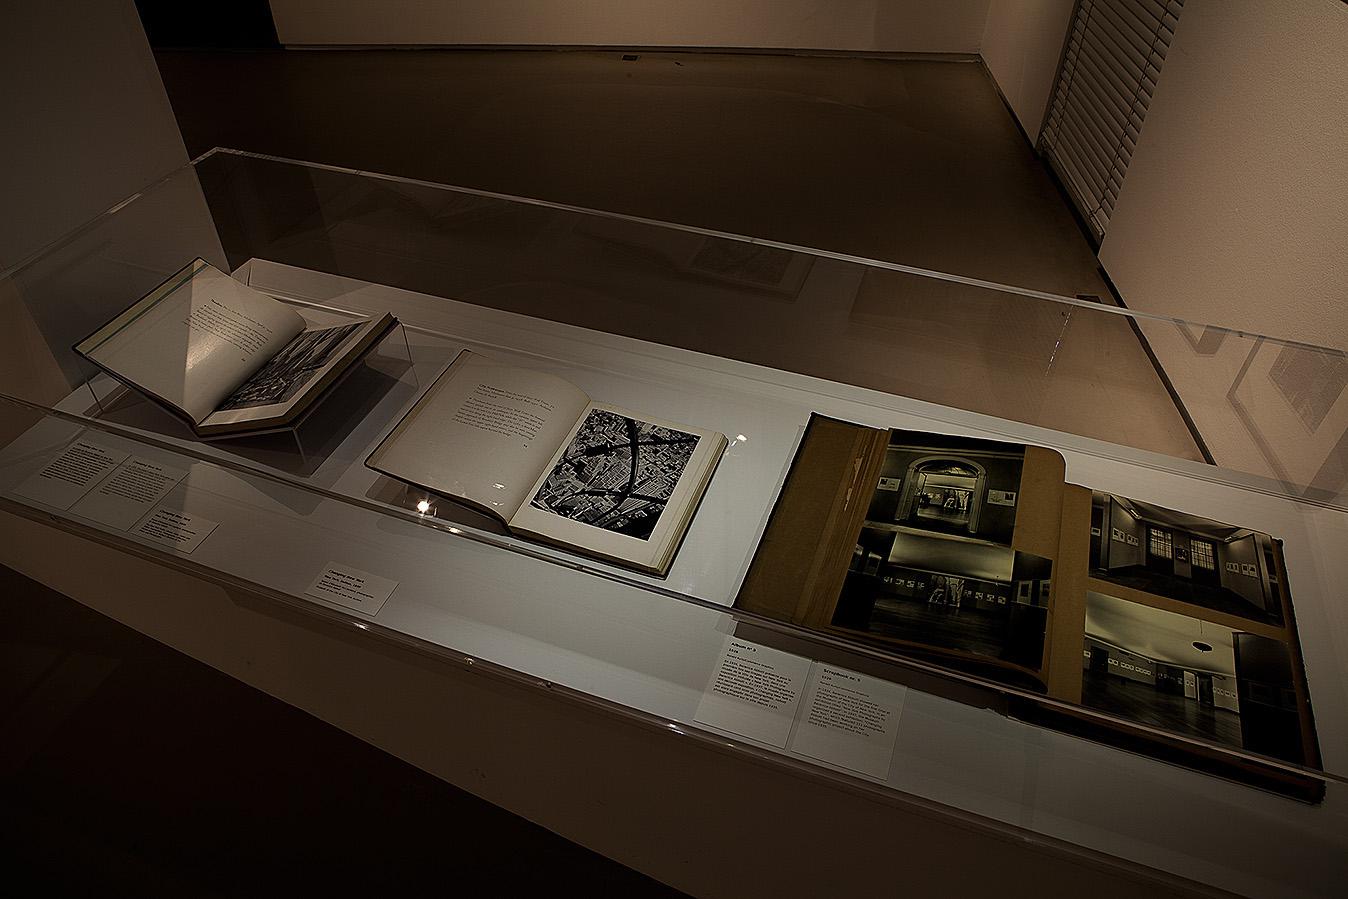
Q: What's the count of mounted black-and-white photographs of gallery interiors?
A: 4